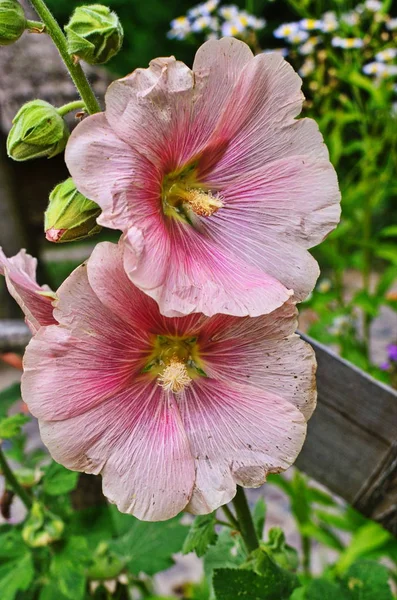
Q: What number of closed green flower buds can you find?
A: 4